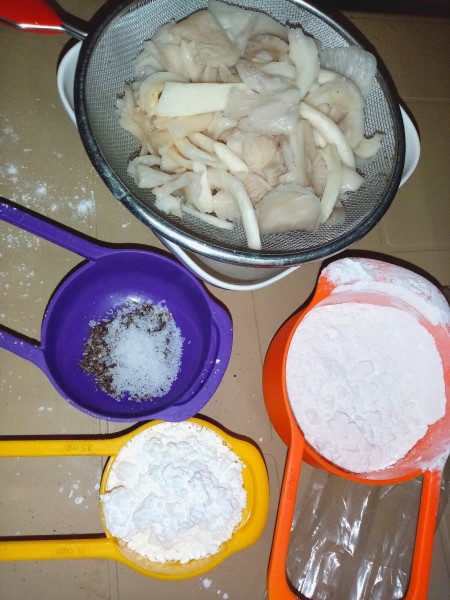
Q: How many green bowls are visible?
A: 0